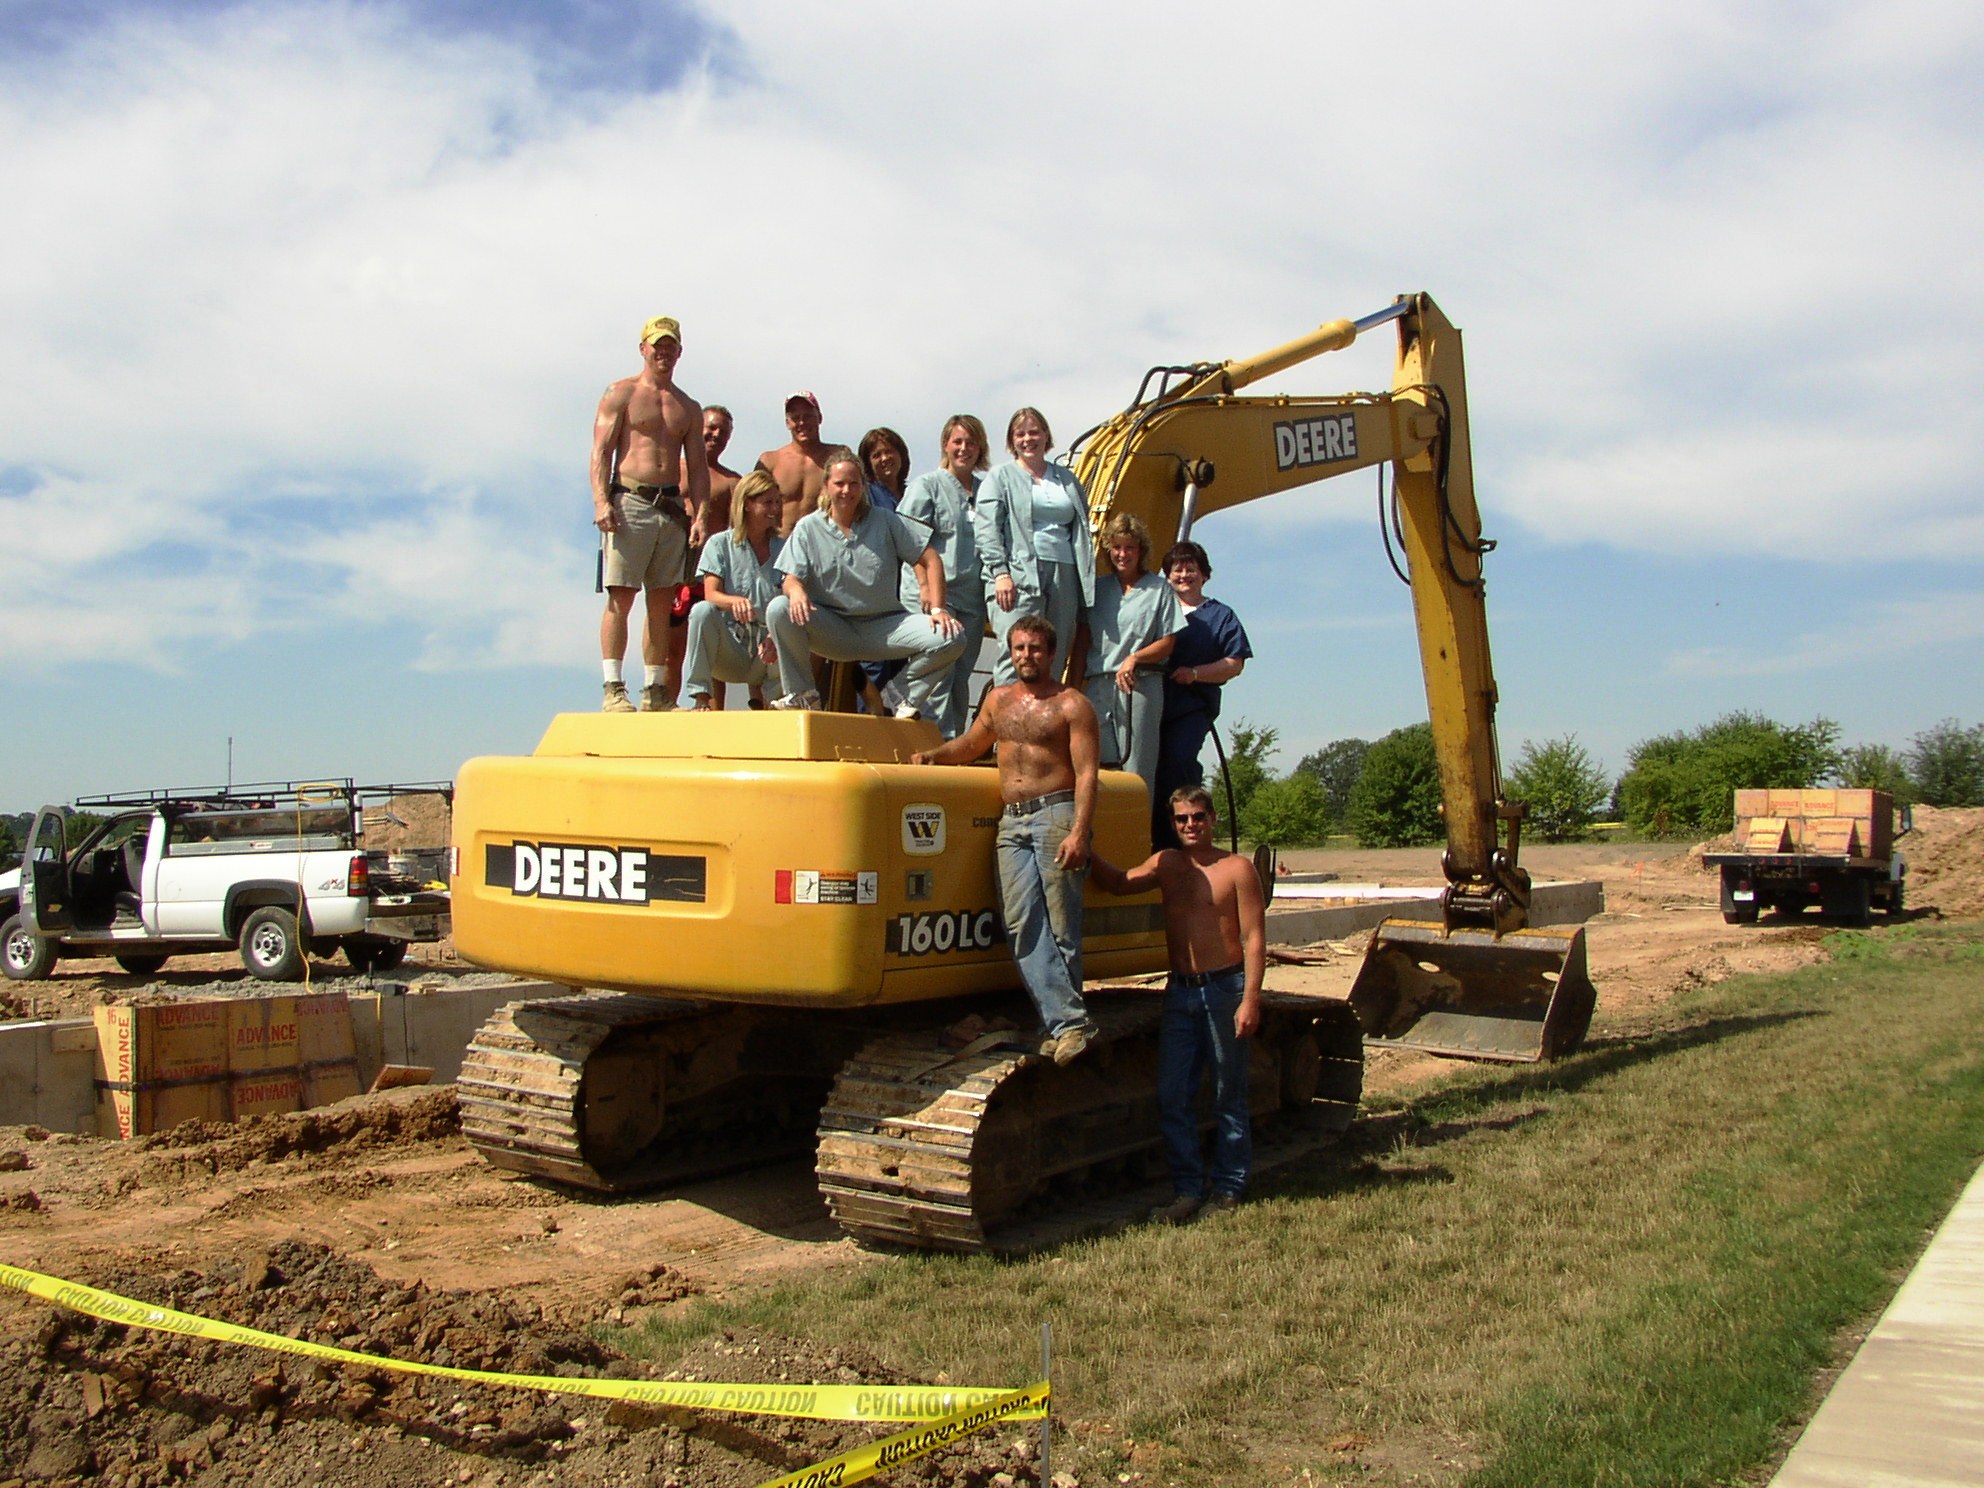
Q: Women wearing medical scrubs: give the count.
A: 7